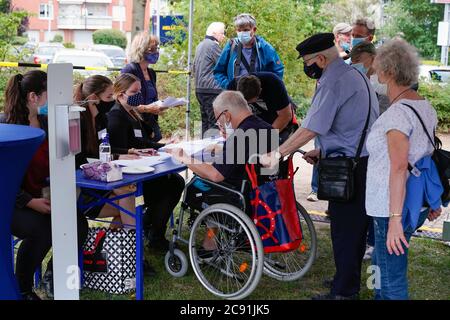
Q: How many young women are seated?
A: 3